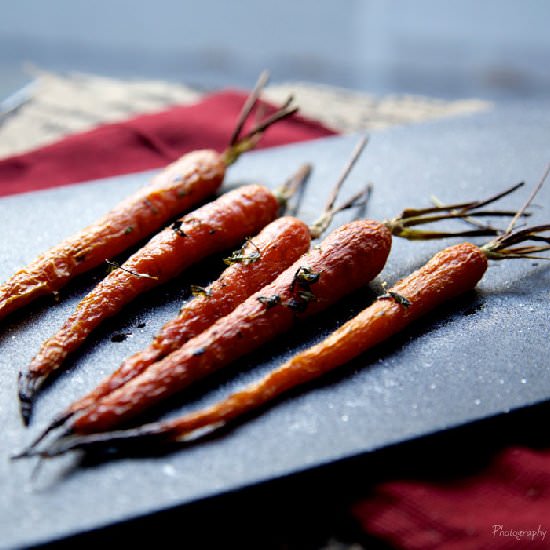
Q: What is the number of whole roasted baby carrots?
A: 5